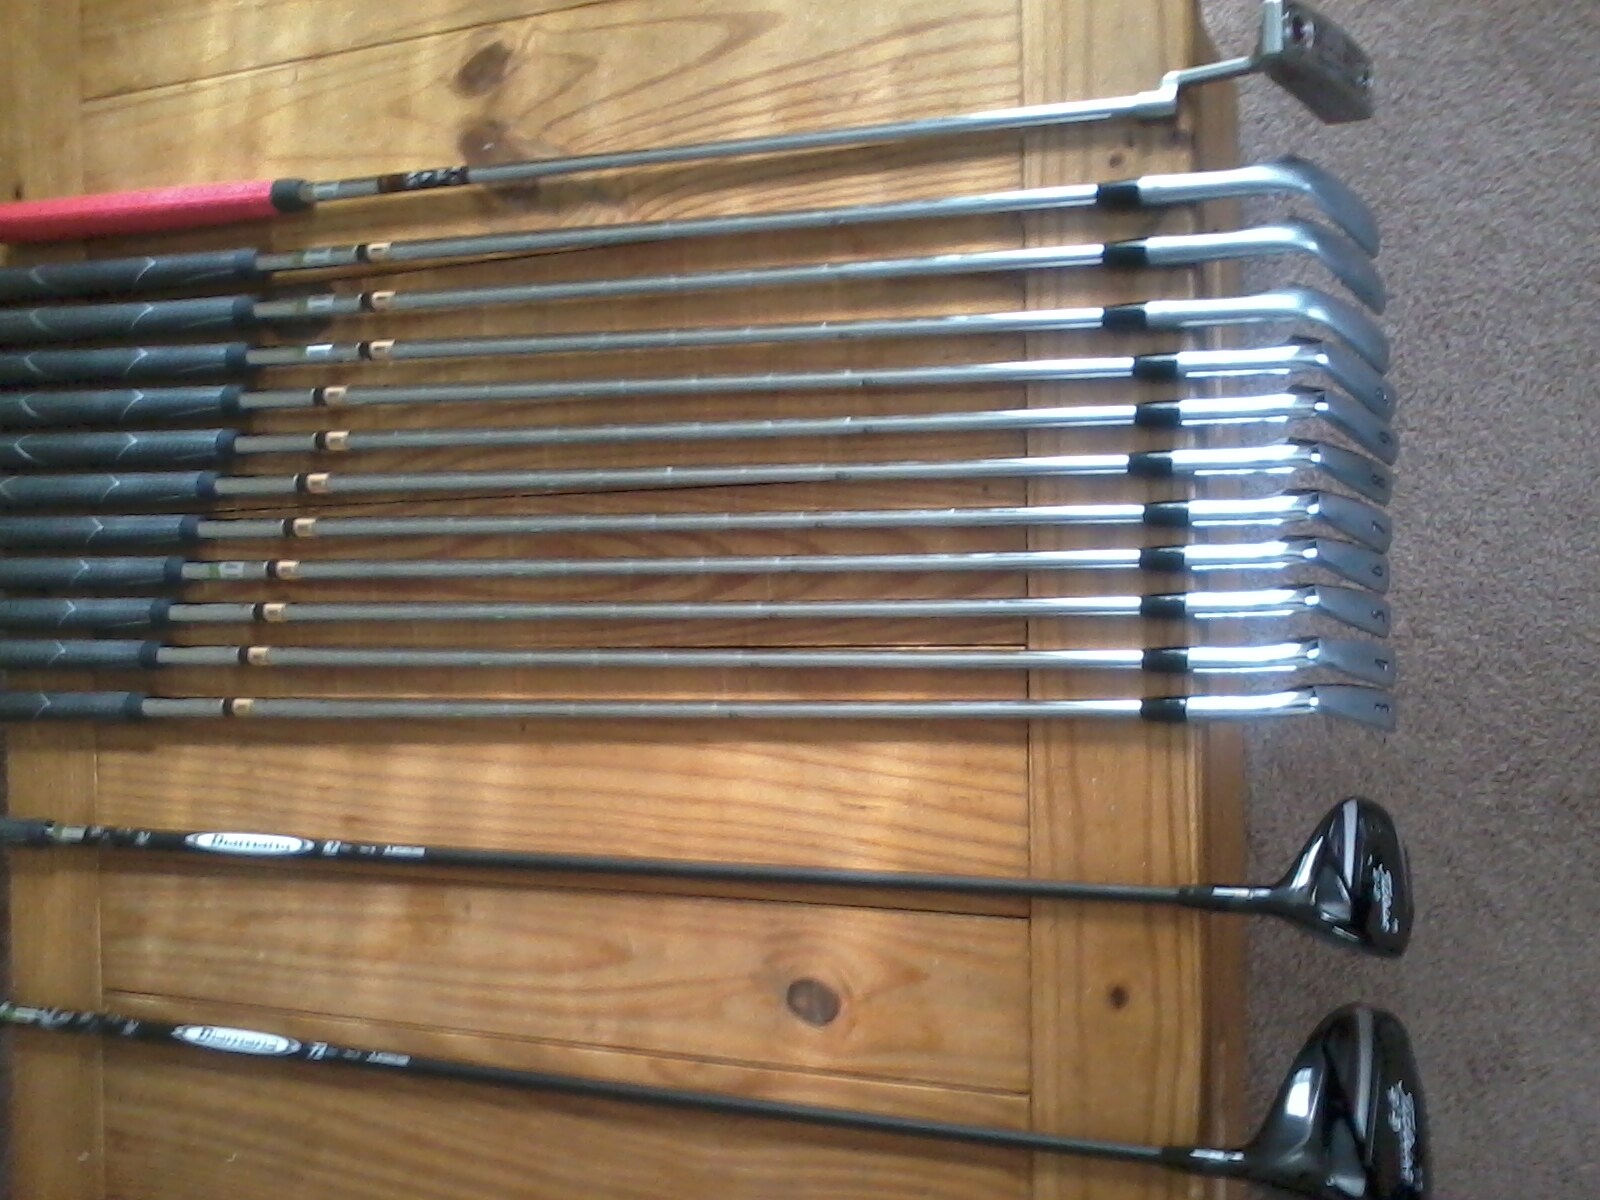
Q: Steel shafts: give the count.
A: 12